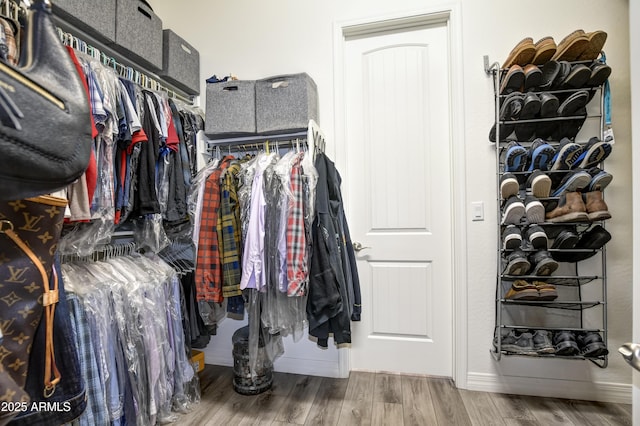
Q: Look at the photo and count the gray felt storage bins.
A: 5